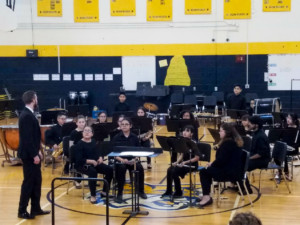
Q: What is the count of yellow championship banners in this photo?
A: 7